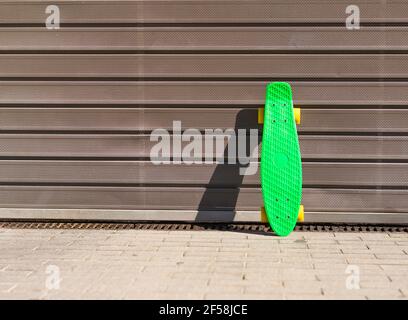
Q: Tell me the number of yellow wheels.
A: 4